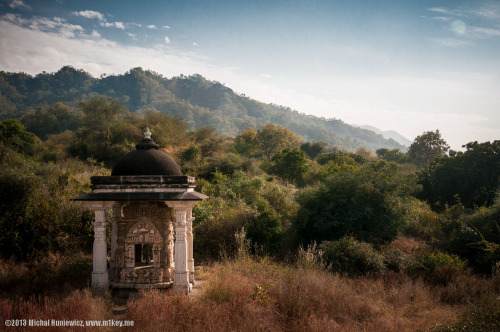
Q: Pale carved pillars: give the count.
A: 4